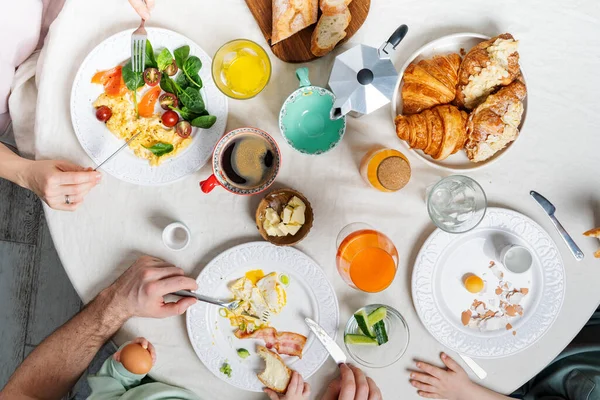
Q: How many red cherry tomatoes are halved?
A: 4